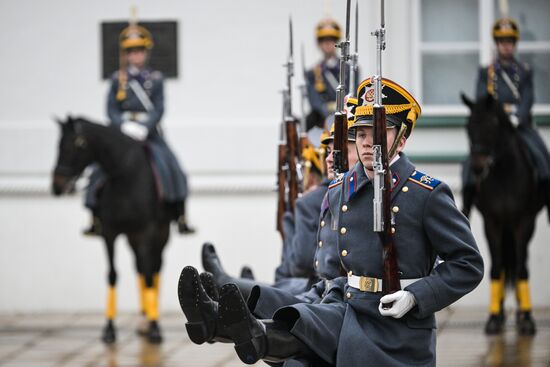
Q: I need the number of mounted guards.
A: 3